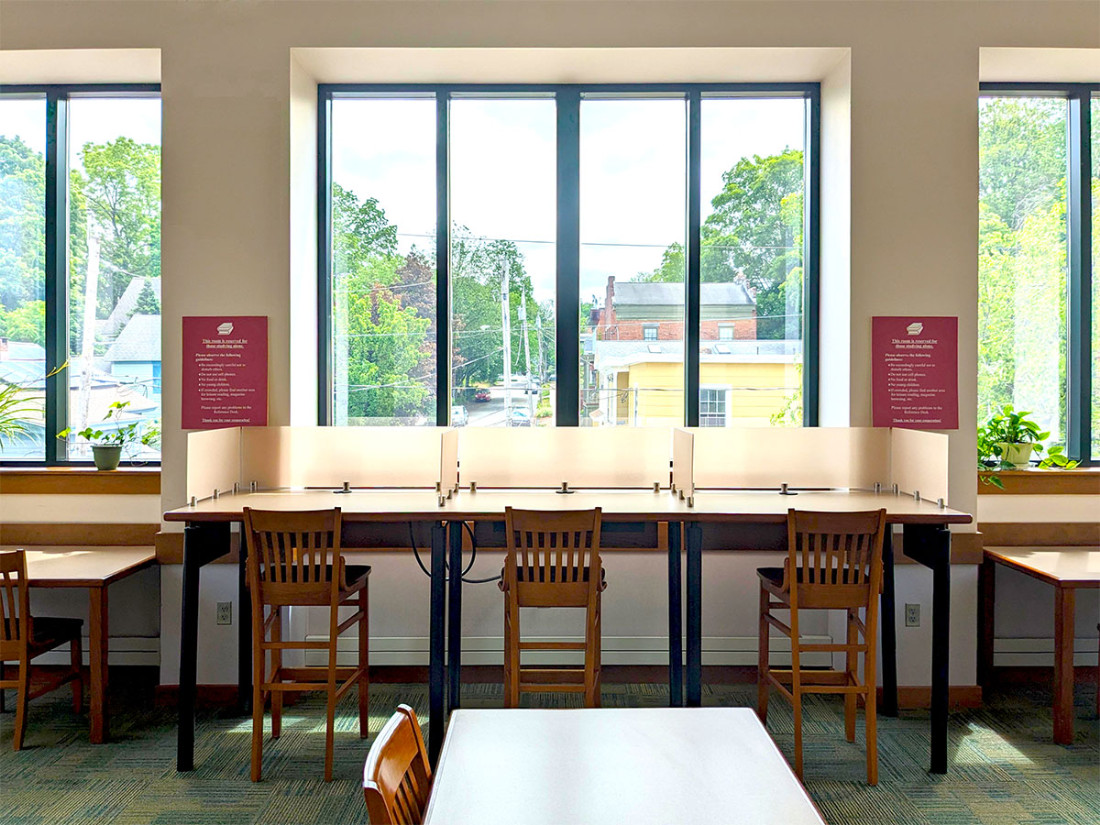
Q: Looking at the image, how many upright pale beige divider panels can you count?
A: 7